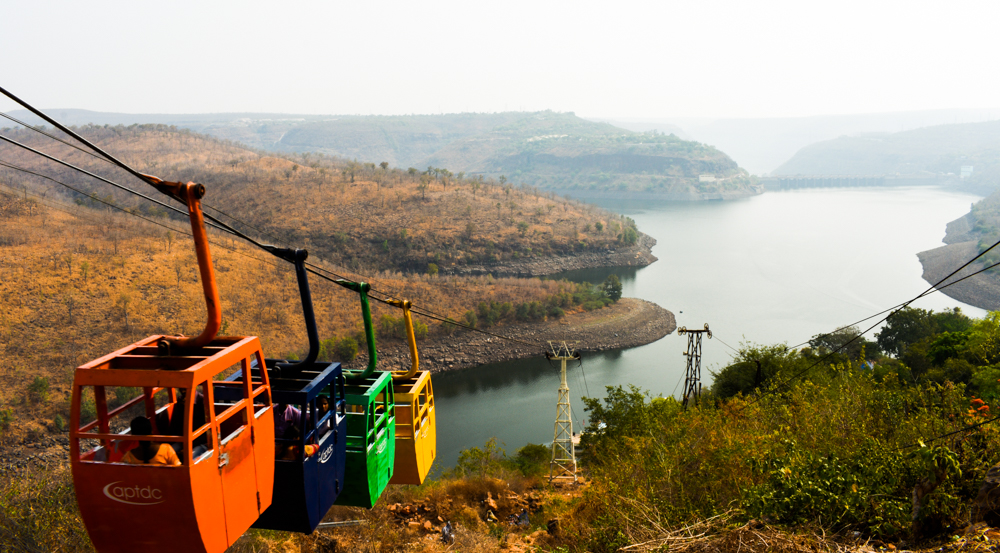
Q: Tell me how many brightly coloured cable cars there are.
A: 4